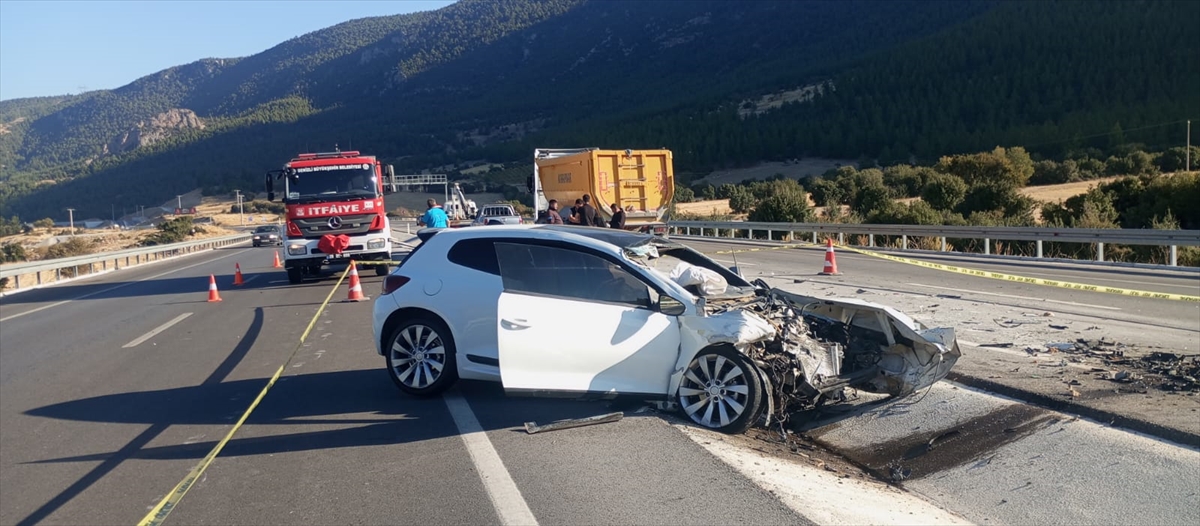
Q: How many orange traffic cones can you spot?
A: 5